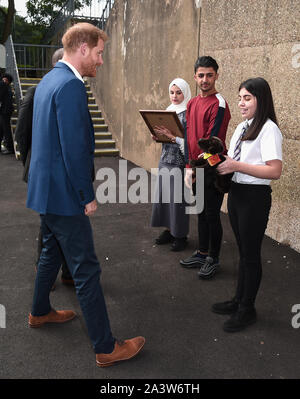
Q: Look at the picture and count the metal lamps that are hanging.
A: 0